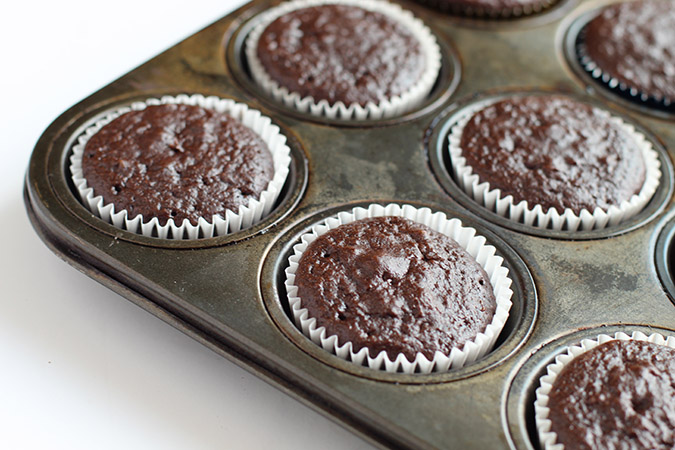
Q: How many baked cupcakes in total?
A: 7